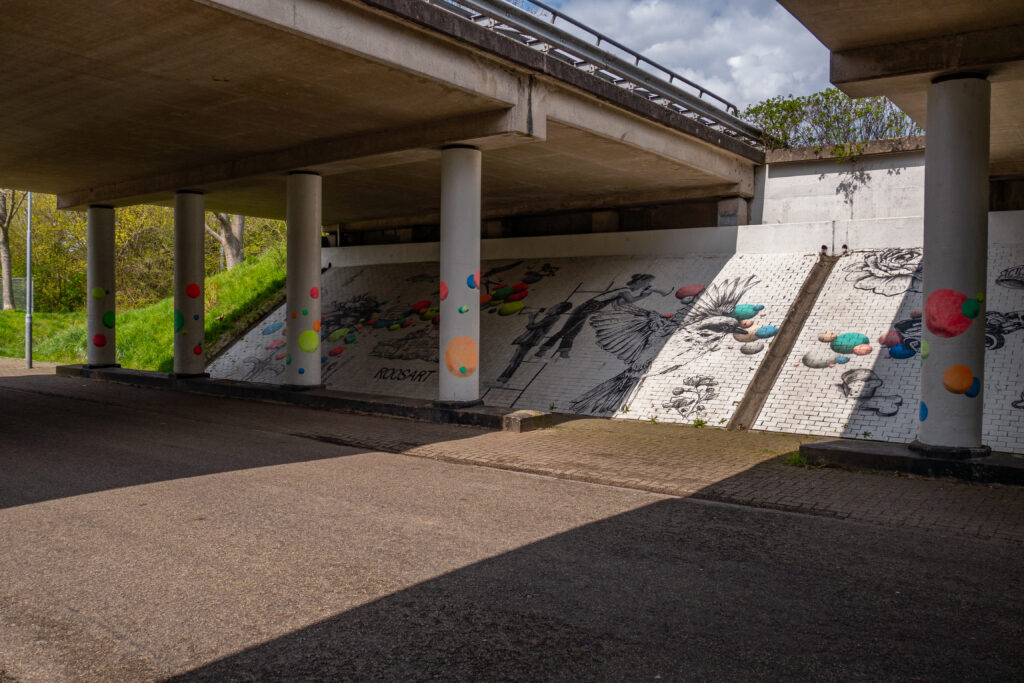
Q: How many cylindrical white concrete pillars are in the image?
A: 5